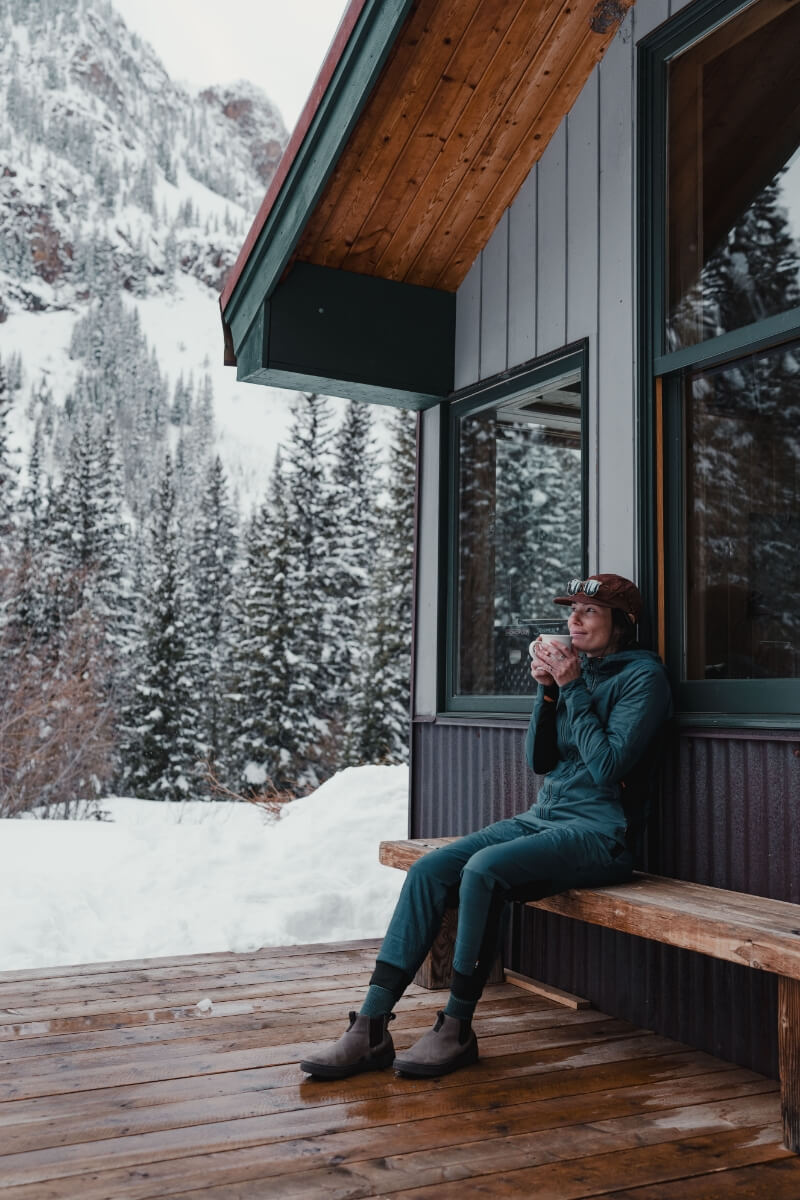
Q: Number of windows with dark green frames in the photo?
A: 2